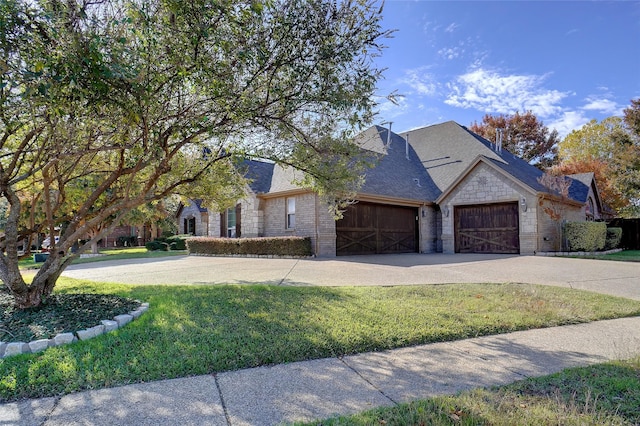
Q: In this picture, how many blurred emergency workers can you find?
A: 0